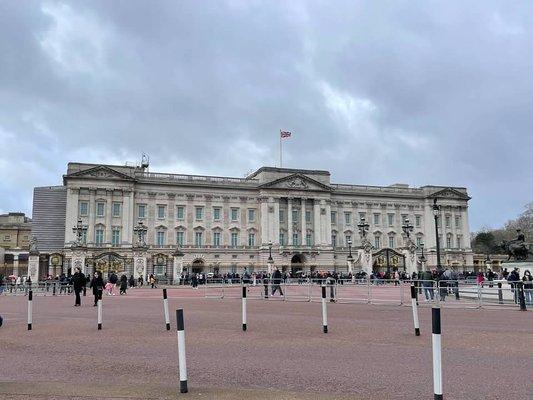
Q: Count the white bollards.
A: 8